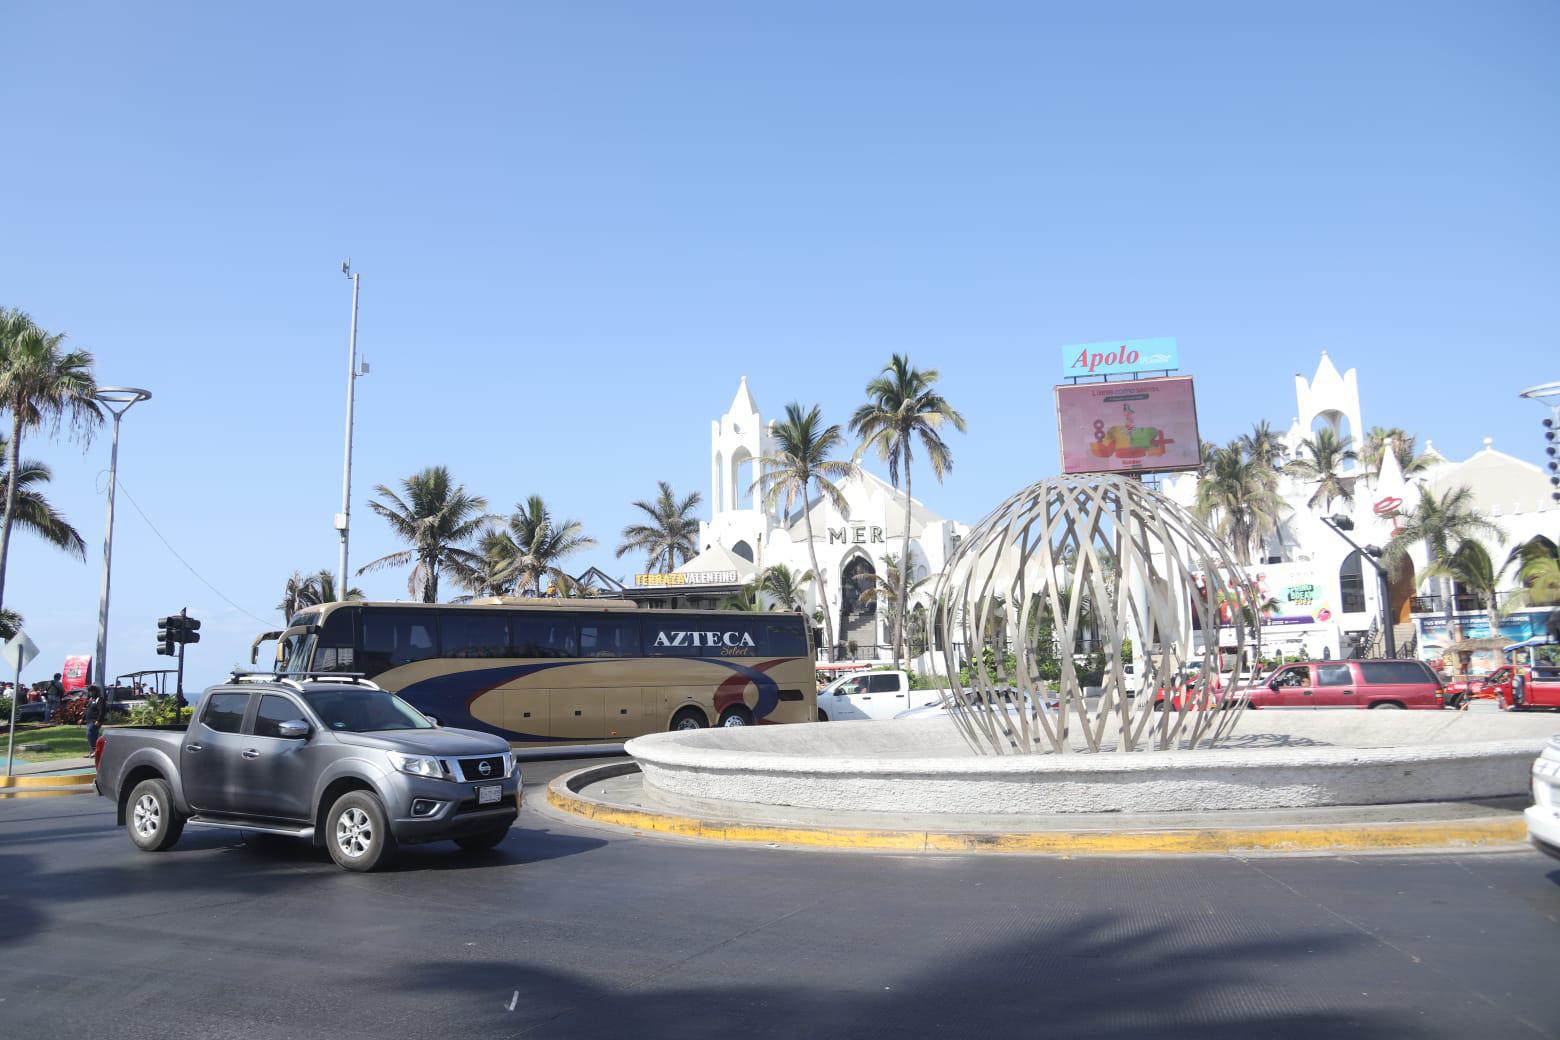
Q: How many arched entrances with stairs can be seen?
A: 2